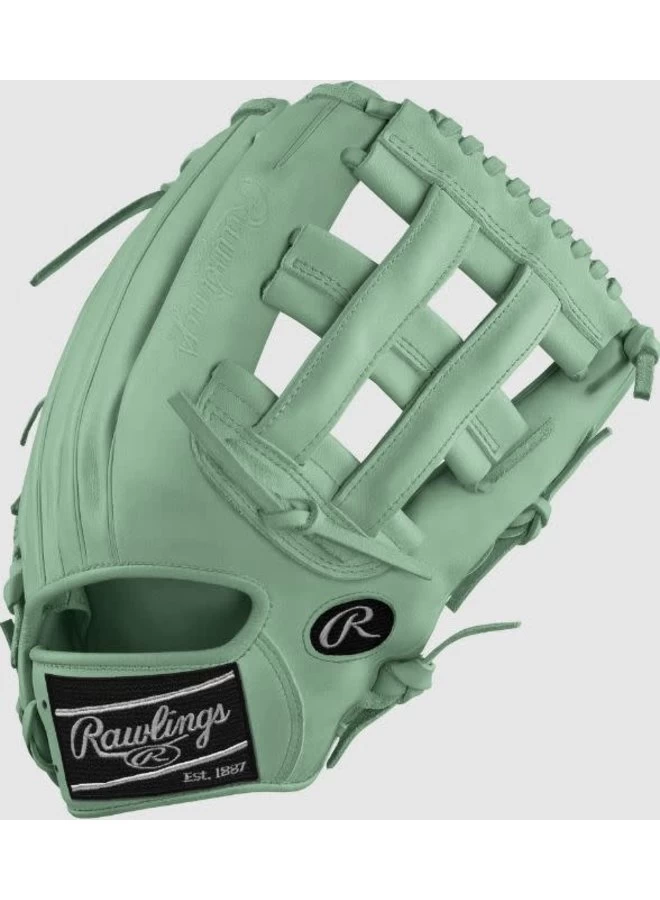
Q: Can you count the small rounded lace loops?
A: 9